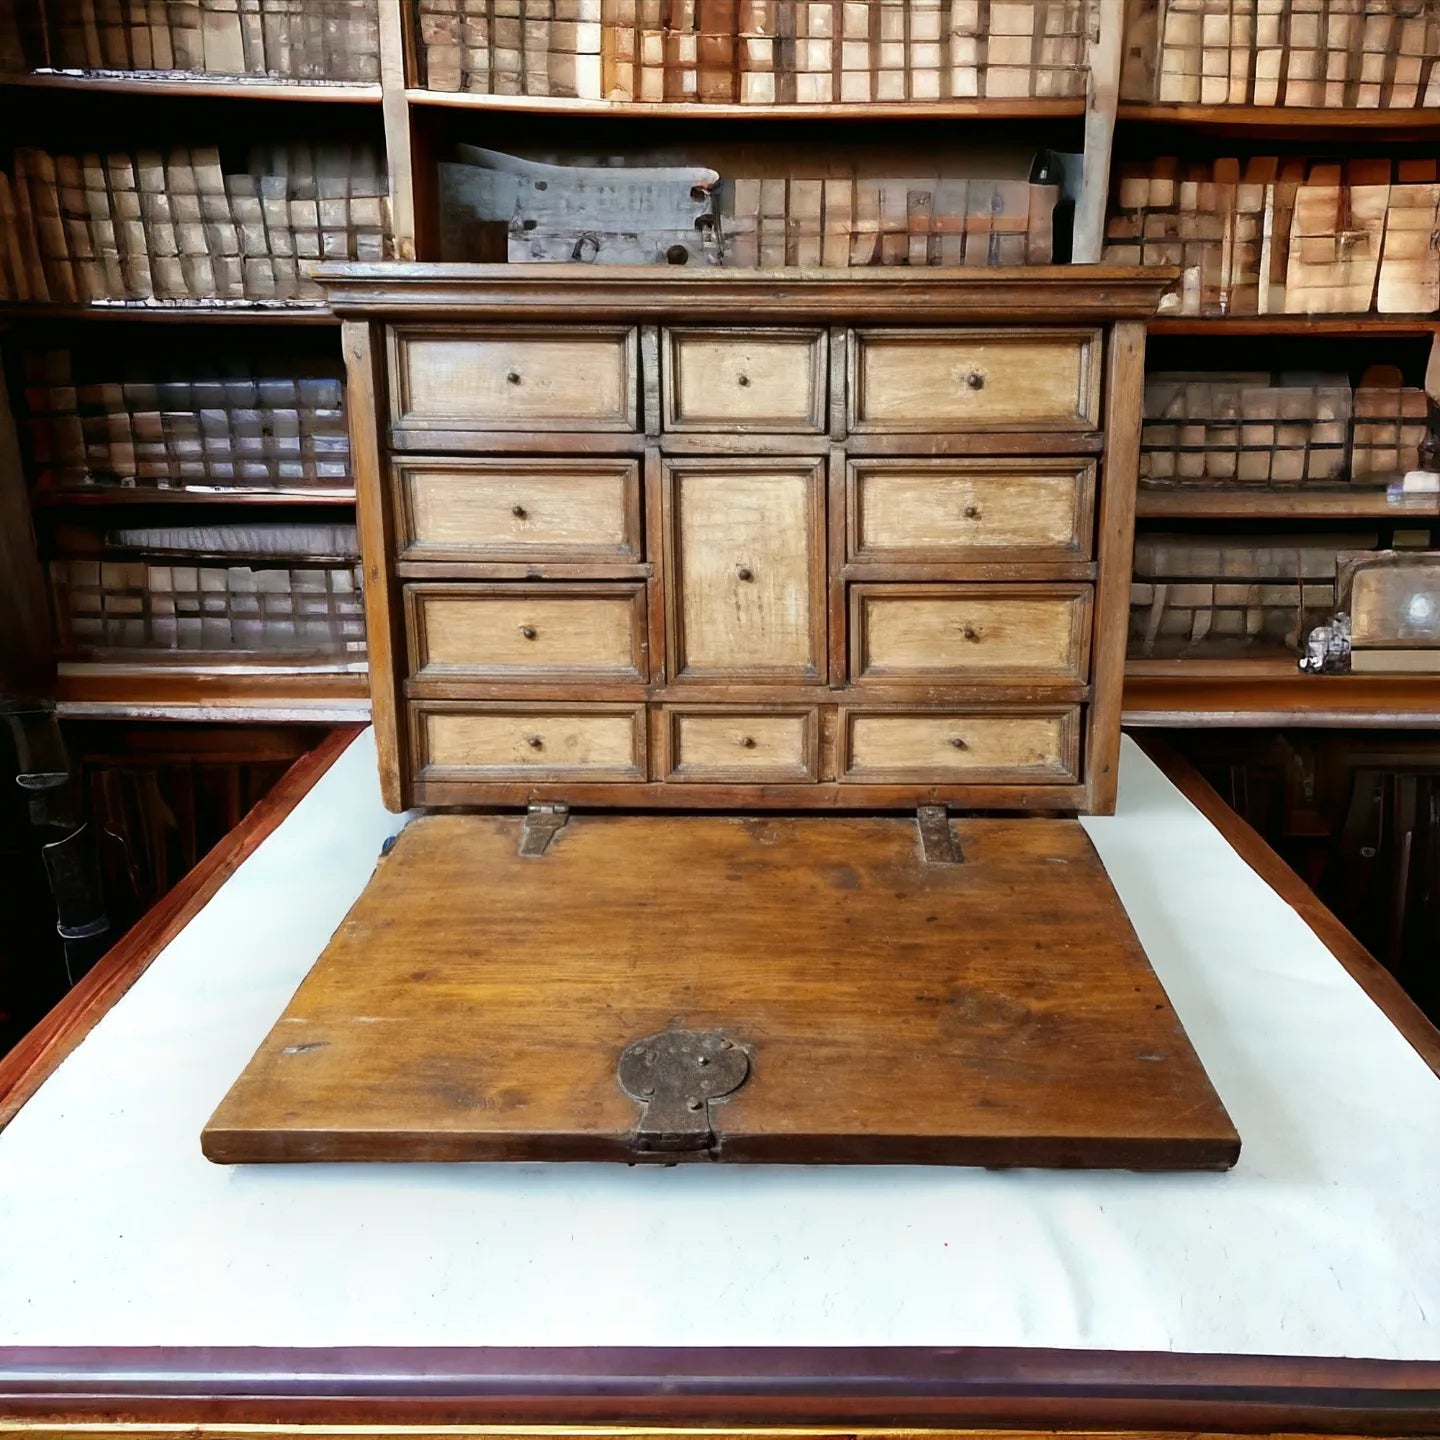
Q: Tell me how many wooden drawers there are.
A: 11